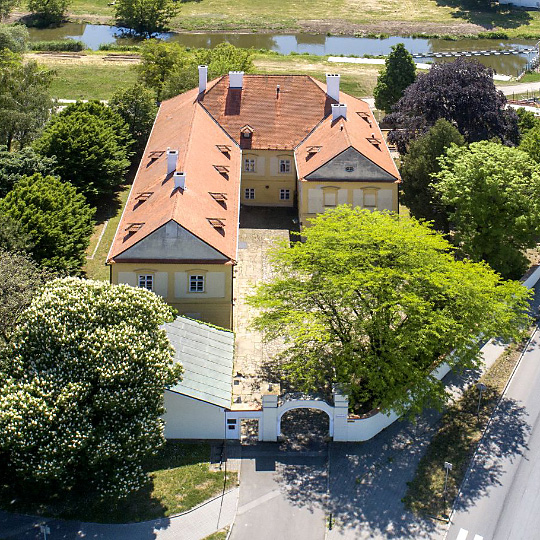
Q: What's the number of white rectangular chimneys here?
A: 6